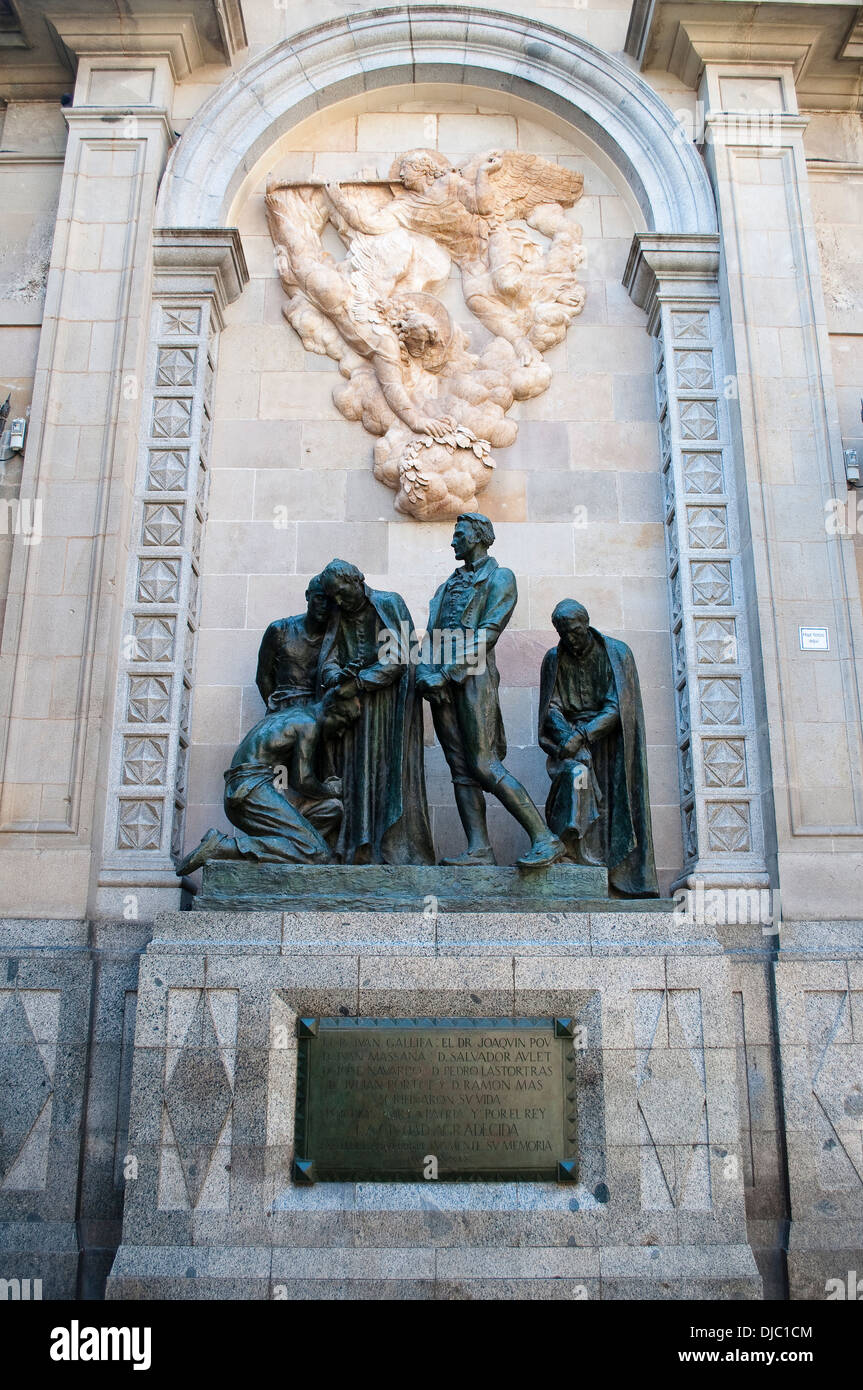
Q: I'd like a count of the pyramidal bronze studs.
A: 4